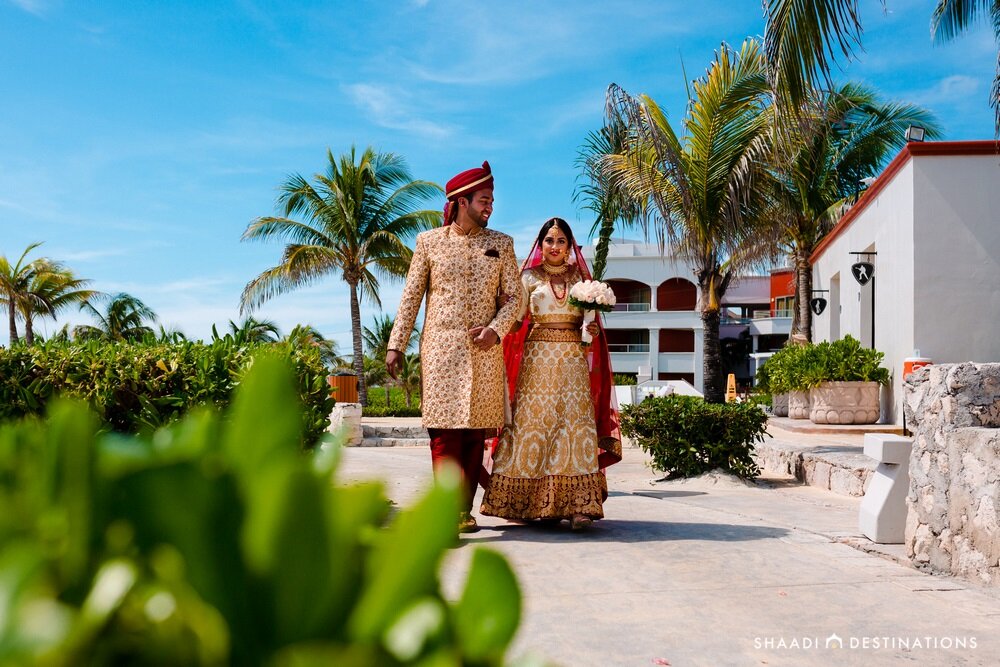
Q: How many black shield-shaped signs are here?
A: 2